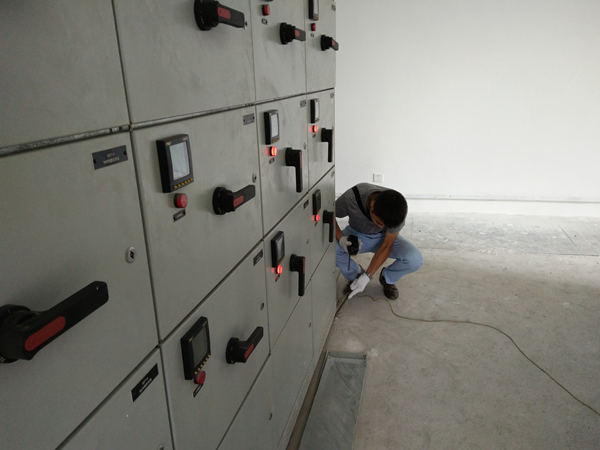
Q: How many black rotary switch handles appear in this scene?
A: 10